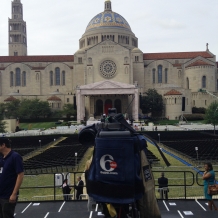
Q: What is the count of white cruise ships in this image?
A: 0